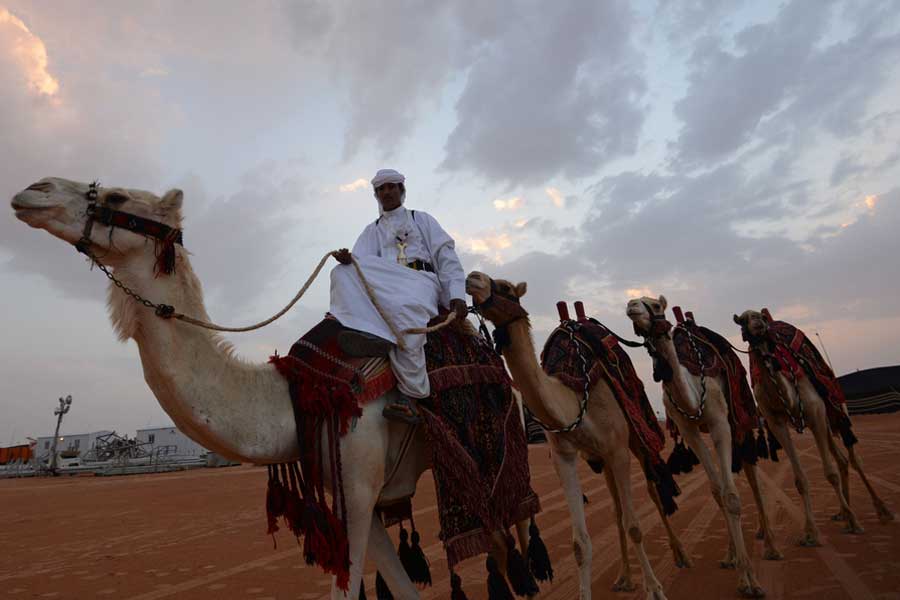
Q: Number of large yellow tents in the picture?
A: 0